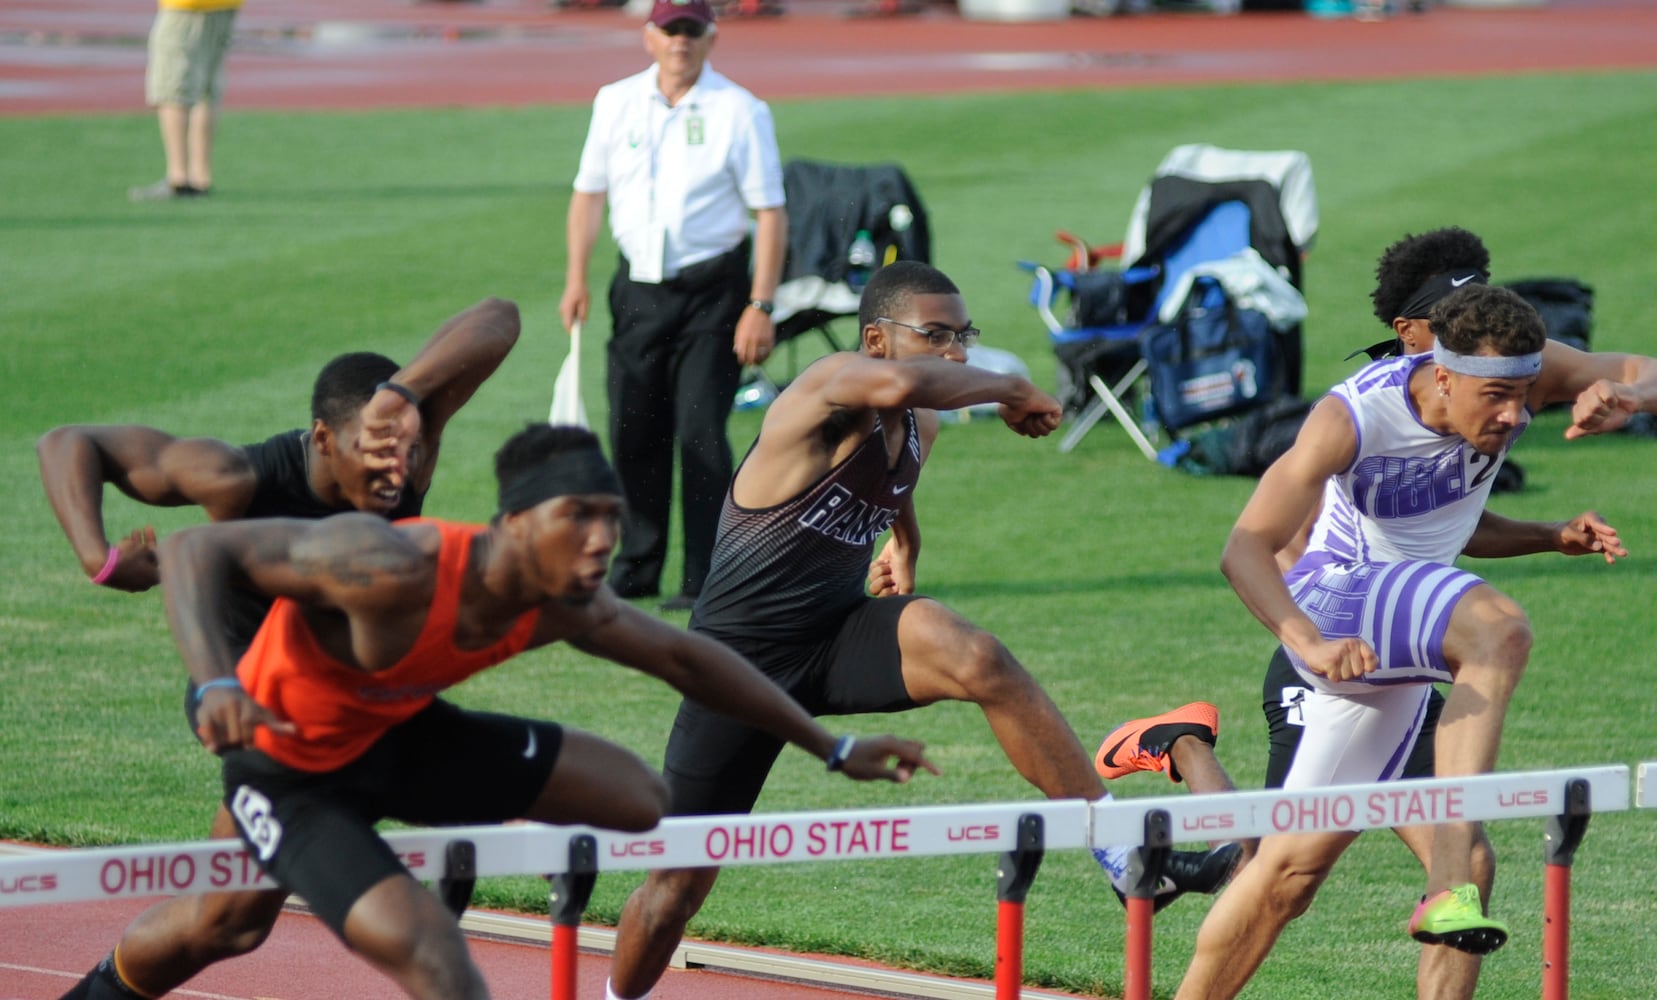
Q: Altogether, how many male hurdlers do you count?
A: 5